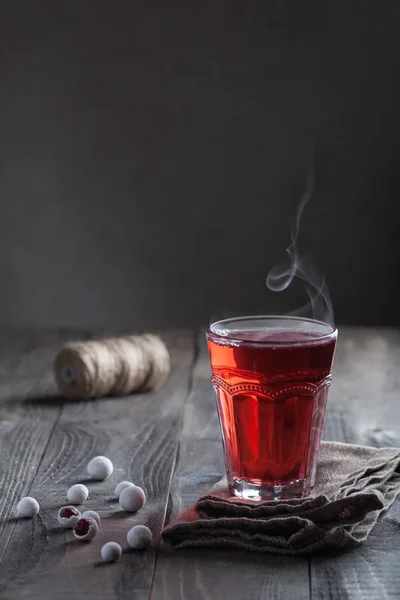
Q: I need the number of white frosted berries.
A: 10